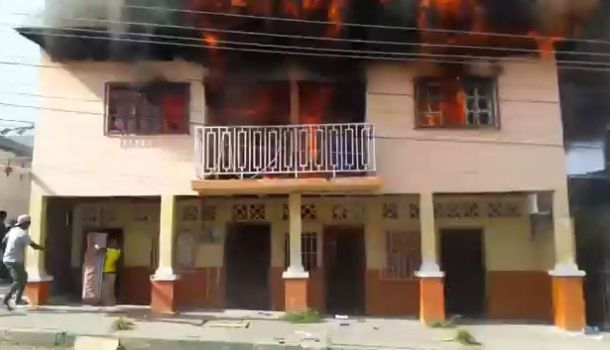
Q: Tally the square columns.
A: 5